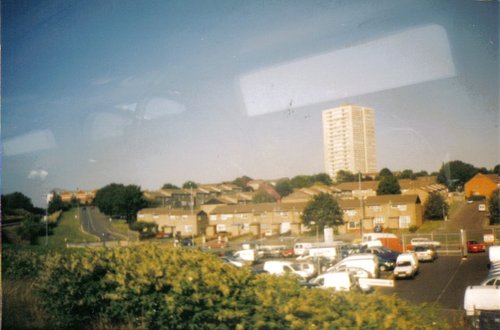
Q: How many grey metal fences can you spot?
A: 1